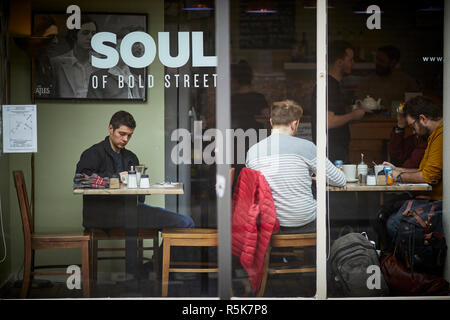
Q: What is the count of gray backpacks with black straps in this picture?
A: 1